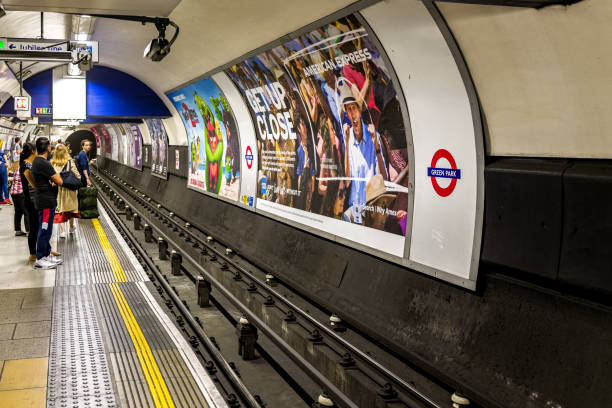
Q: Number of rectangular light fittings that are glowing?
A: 1